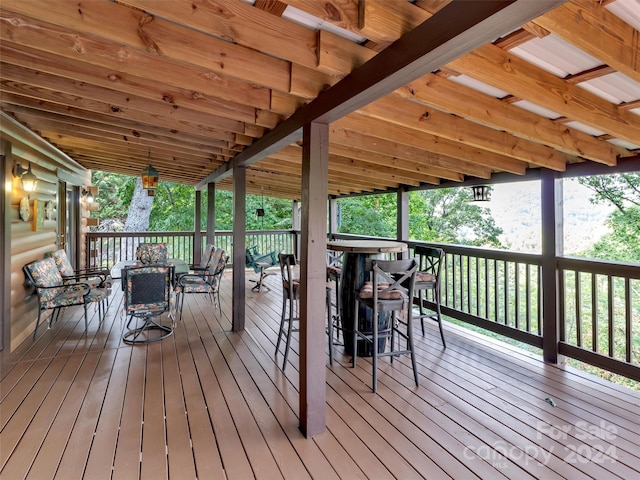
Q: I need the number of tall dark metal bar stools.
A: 4